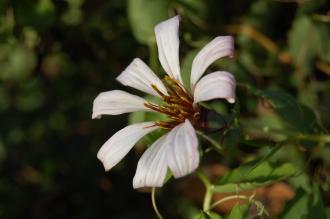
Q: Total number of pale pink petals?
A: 8